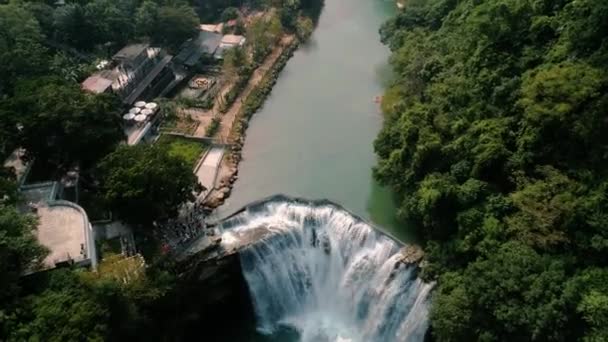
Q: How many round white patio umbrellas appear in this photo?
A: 6